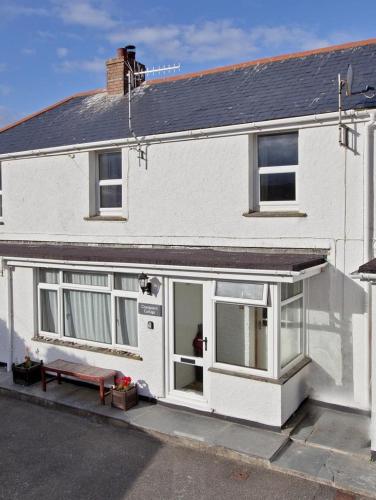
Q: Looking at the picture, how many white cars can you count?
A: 0